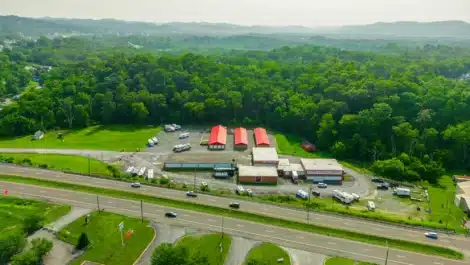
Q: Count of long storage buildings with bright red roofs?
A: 3